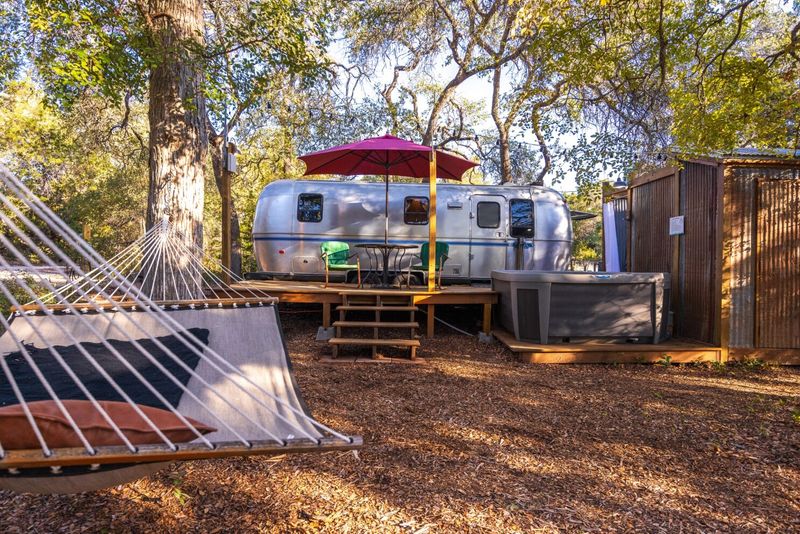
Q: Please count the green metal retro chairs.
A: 2